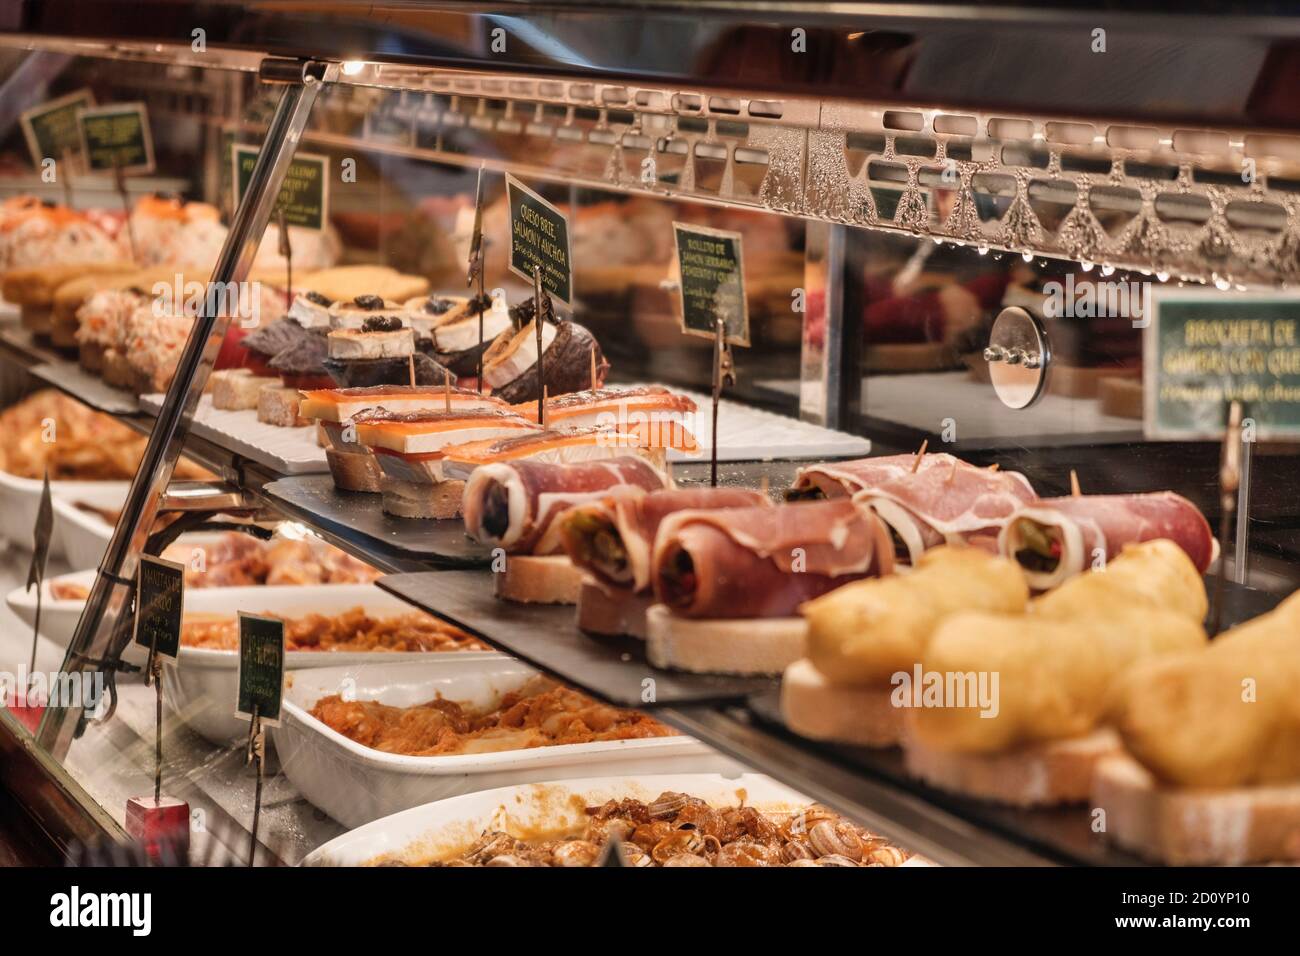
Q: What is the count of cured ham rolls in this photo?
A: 6